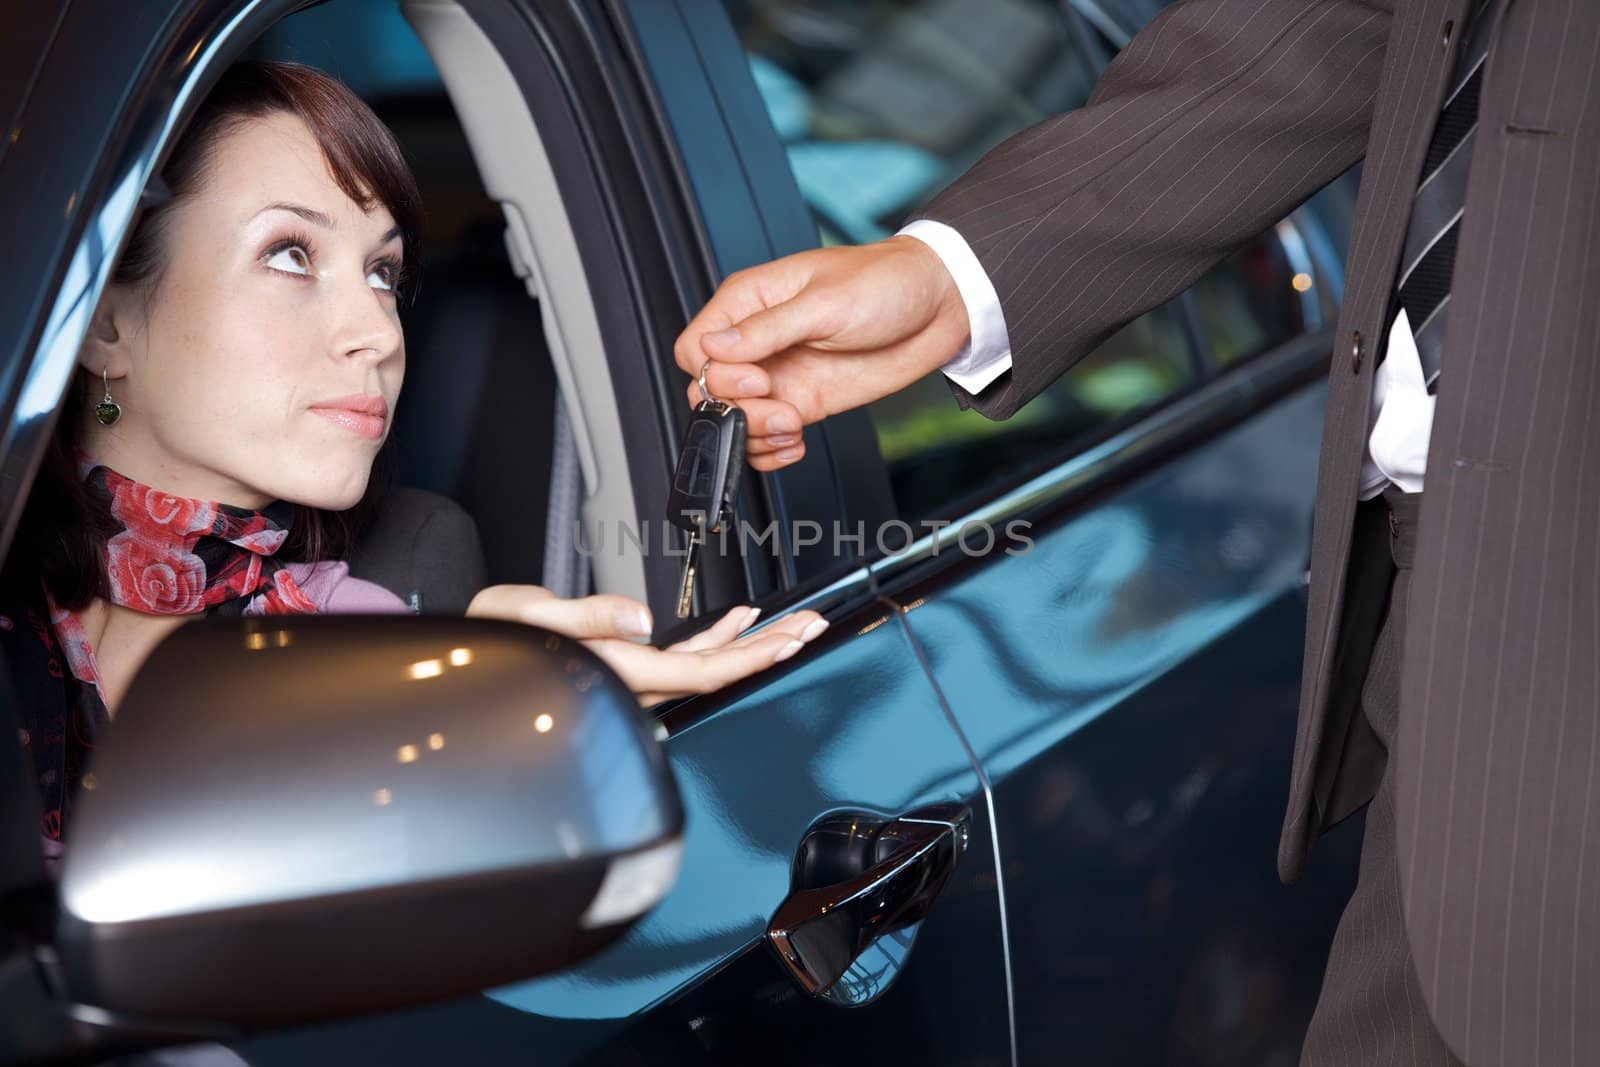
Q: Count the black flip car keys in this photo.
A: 1